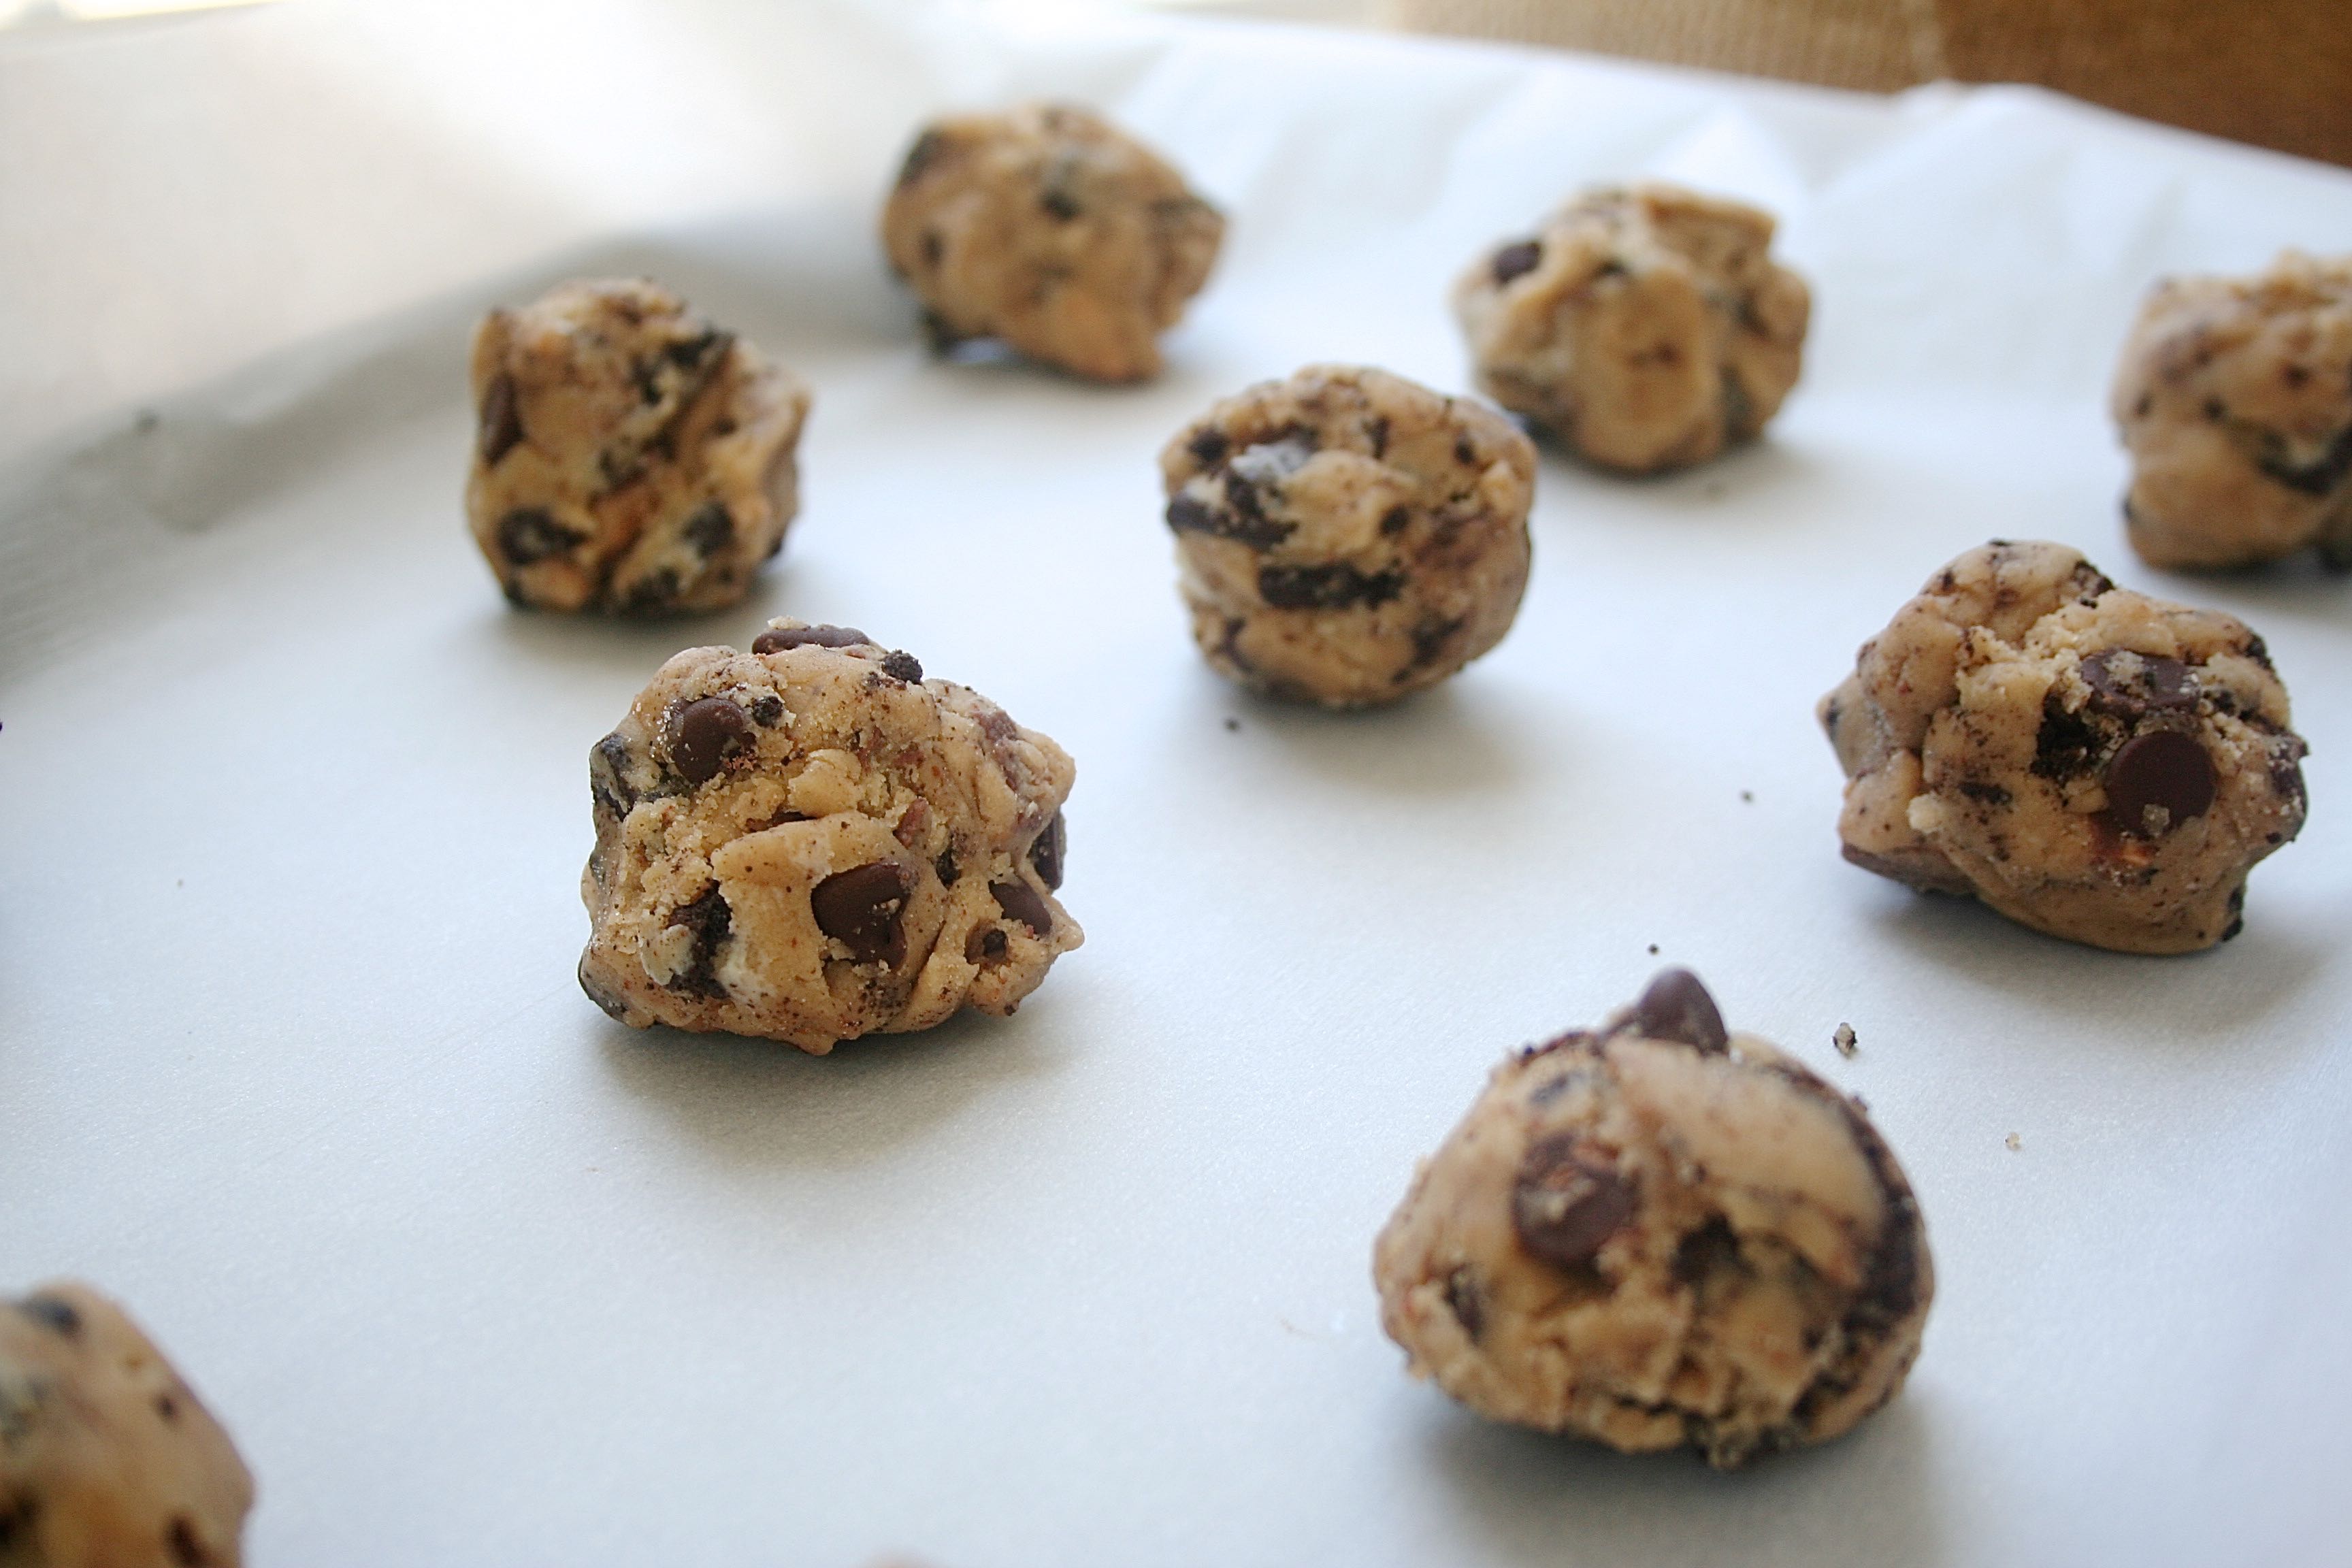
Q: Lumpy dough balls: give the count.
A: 9